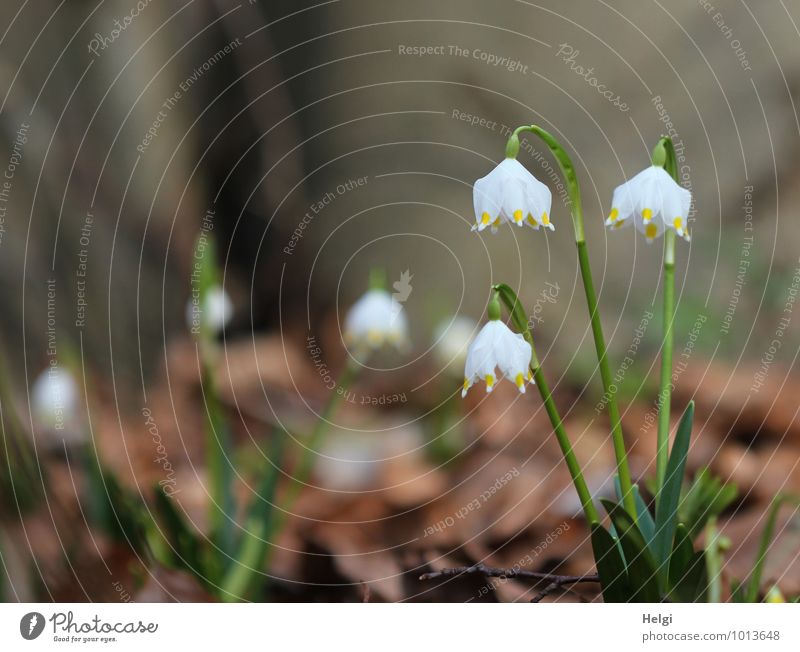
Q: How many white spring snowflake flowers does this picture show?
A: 7